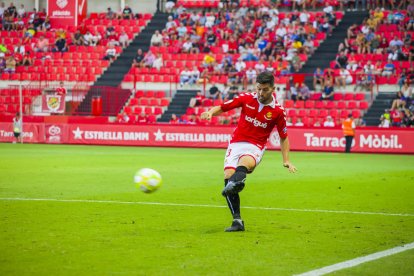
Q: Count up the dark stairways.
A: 4